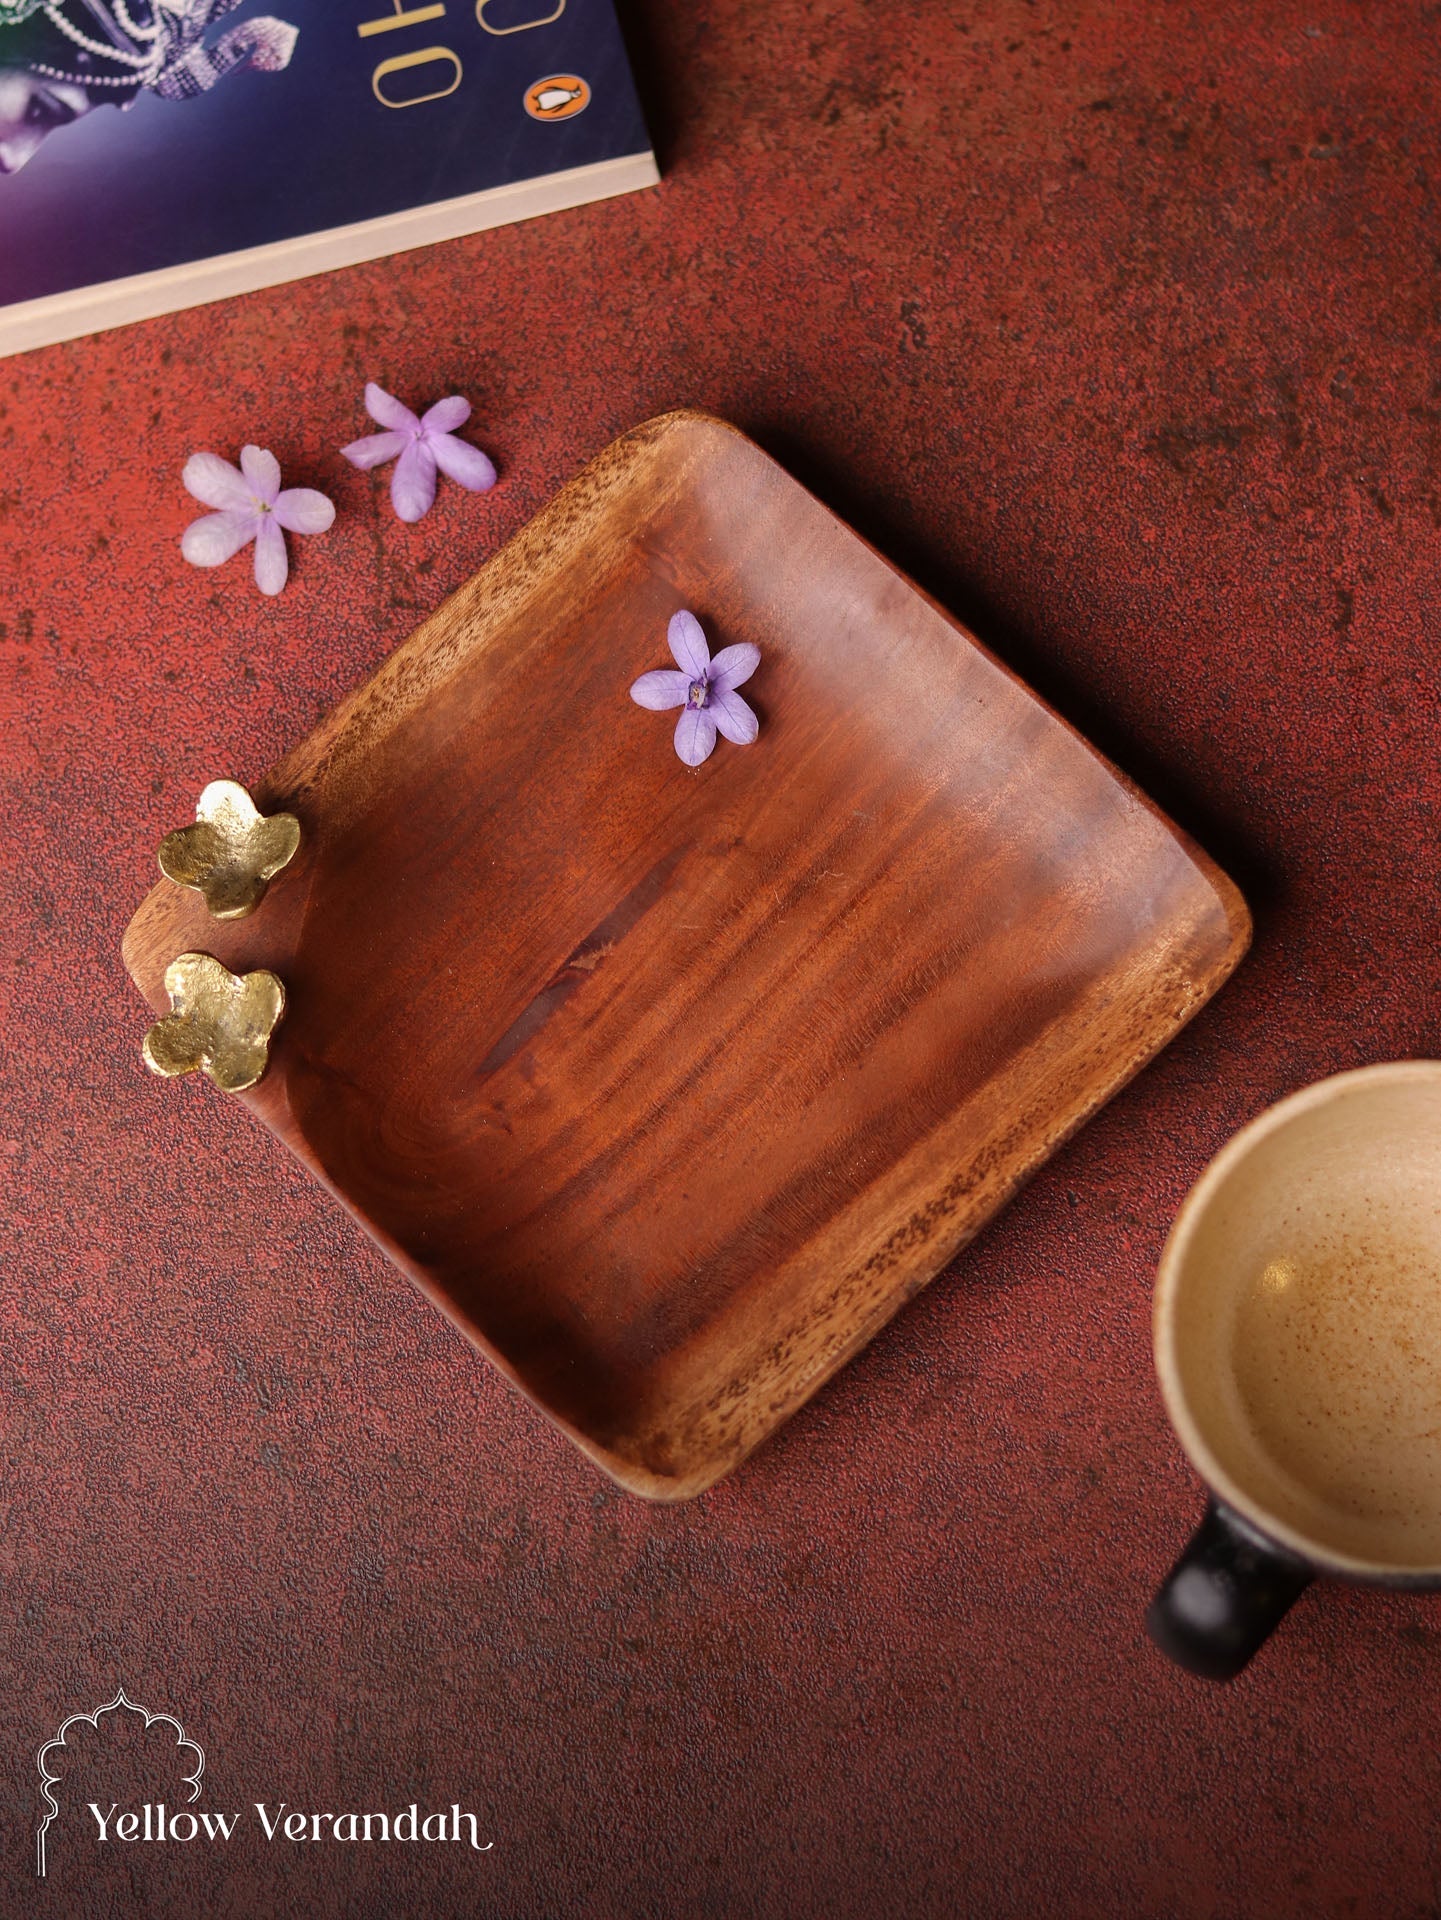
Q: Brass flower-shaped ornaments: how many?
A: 2